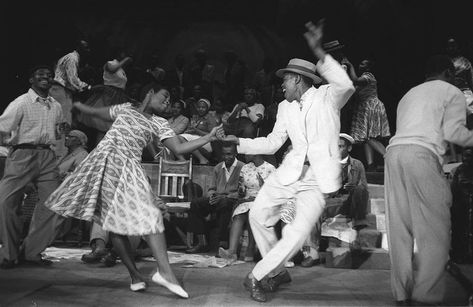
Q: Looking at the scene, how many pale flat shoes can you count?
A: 2